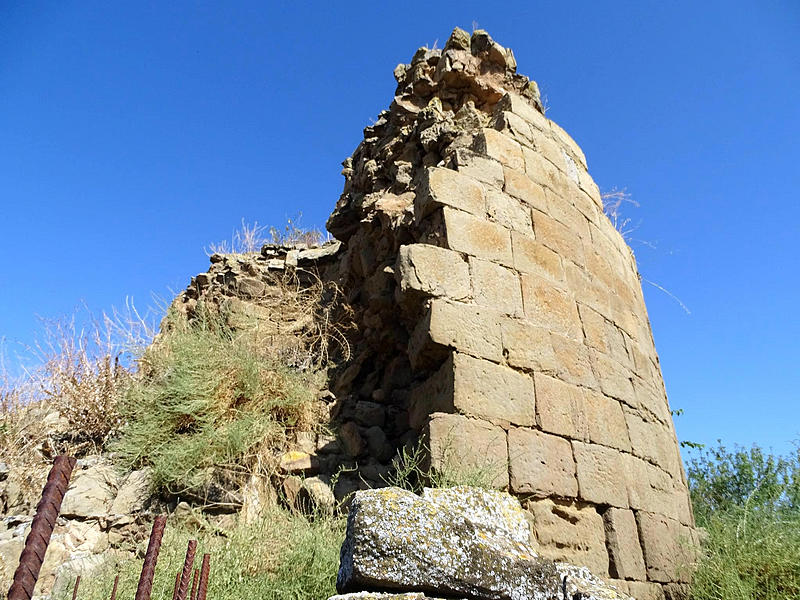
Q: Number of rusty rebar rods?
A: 8